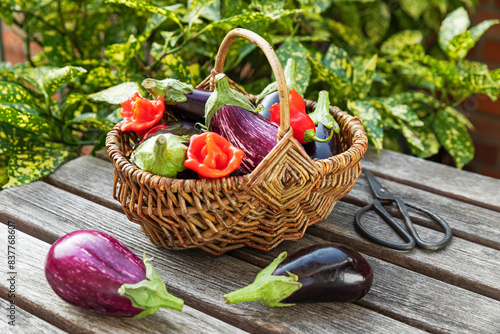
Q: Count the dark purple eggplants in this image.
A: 5